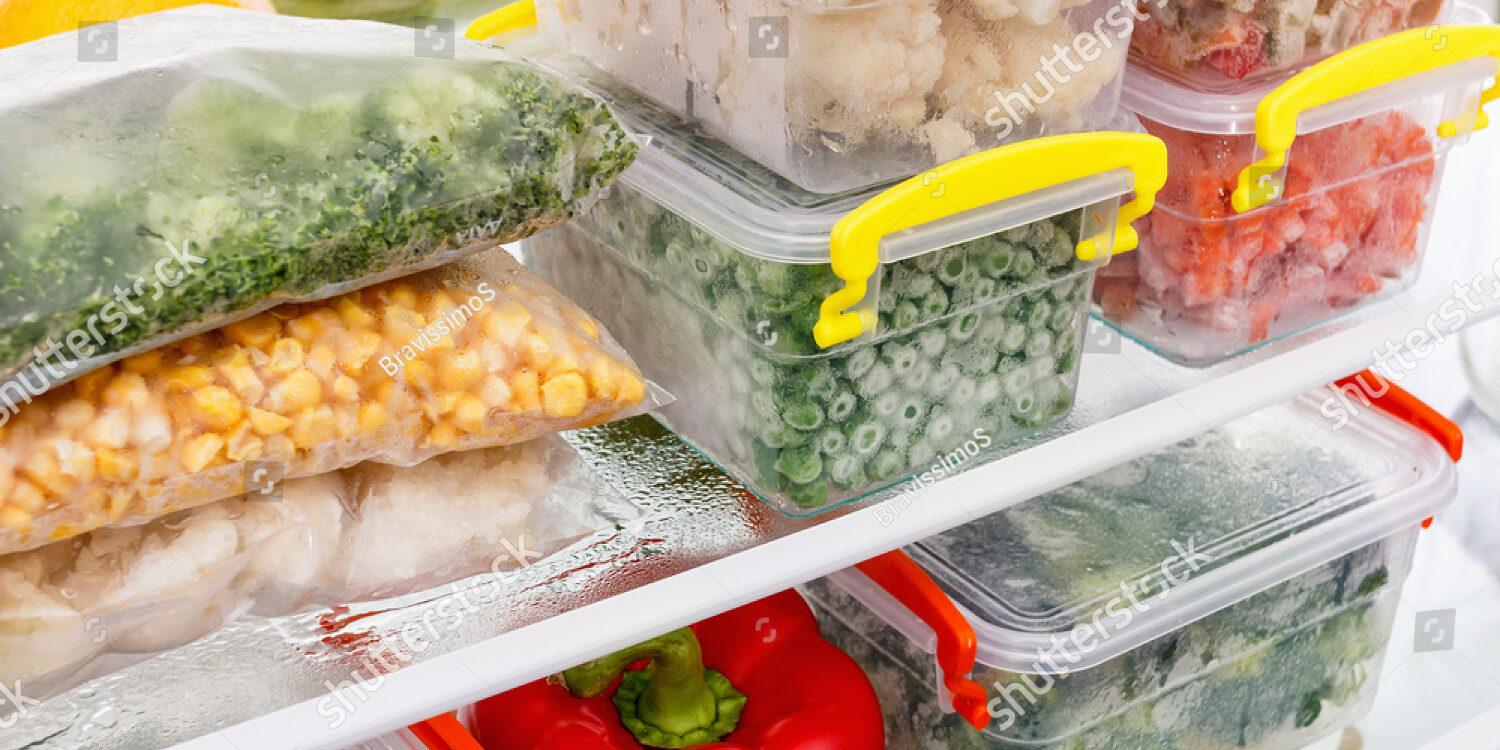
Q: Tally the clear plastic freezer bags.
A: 3